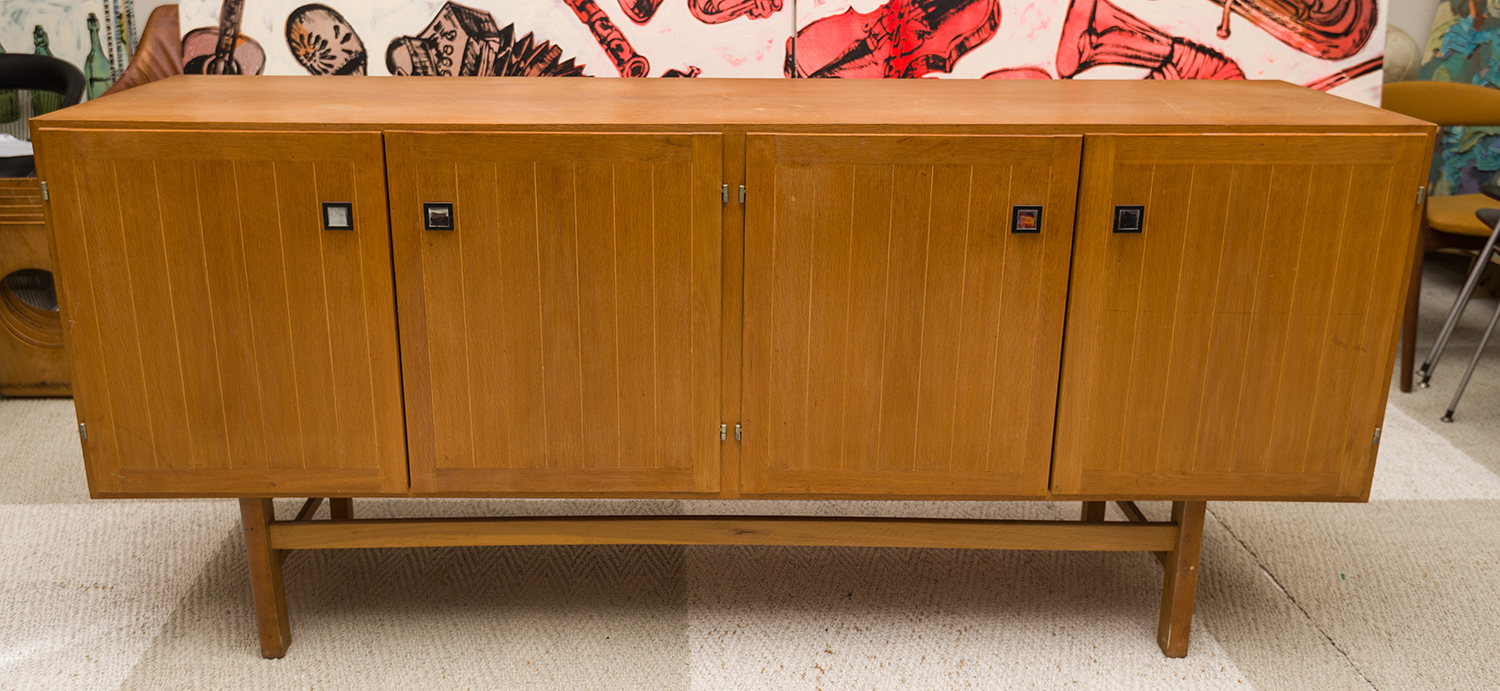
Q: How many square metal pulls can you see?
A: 4